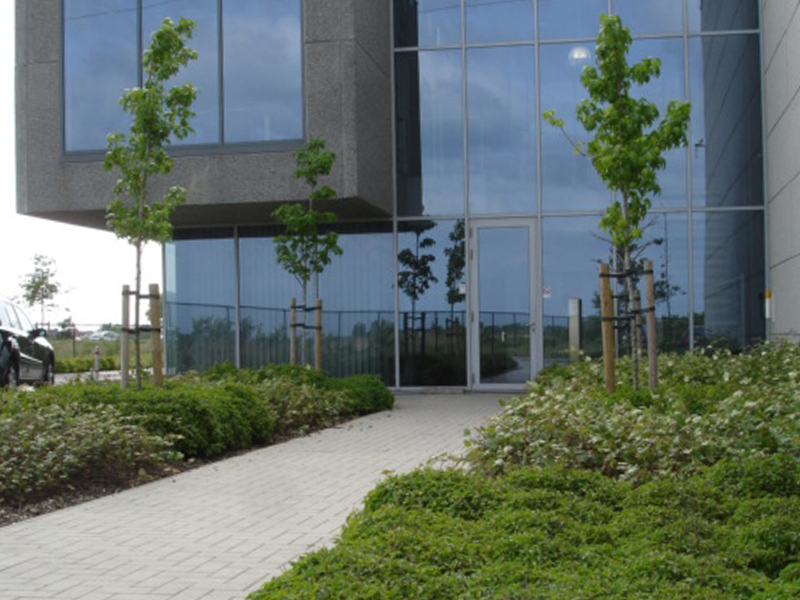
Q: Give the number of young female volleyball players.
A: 0